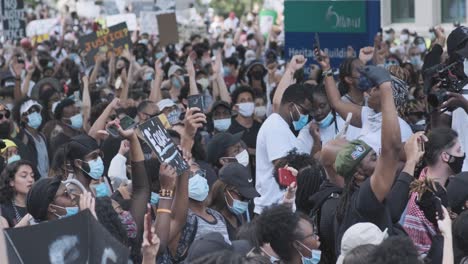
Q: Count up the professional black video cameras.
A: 1